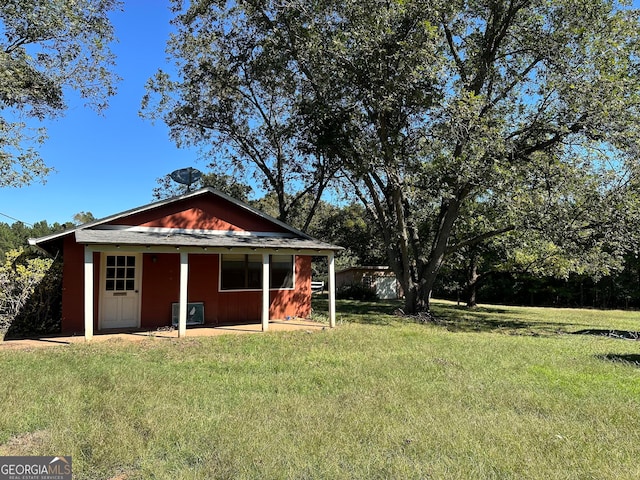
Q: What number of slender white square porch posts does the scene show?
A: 4